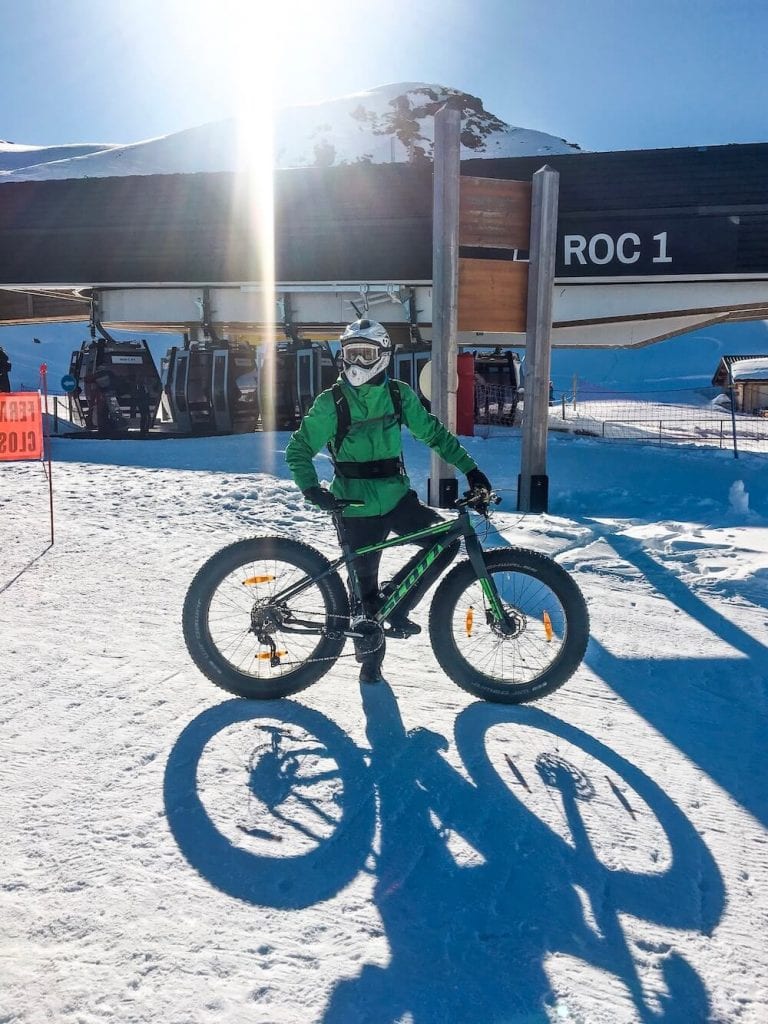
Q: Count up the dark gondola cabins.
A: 5